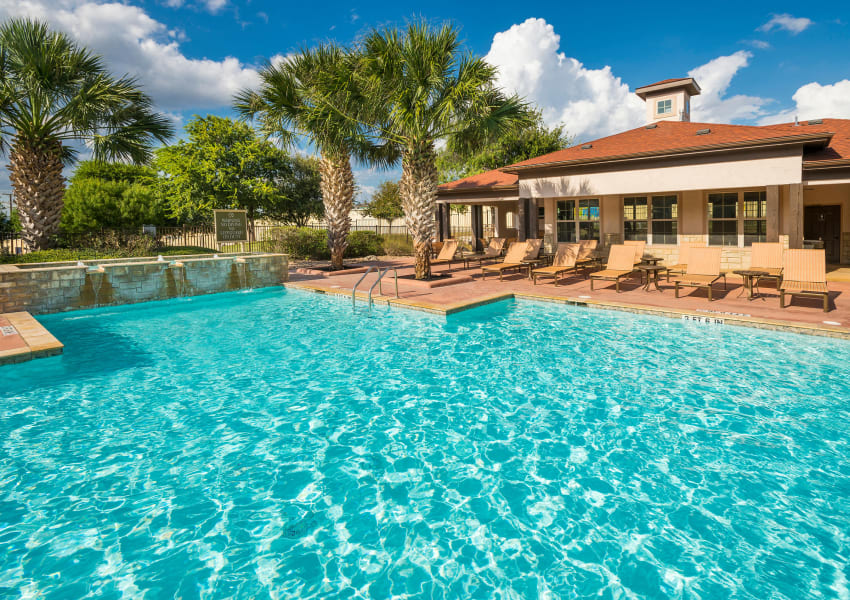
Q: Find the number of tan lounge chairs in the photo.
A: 12